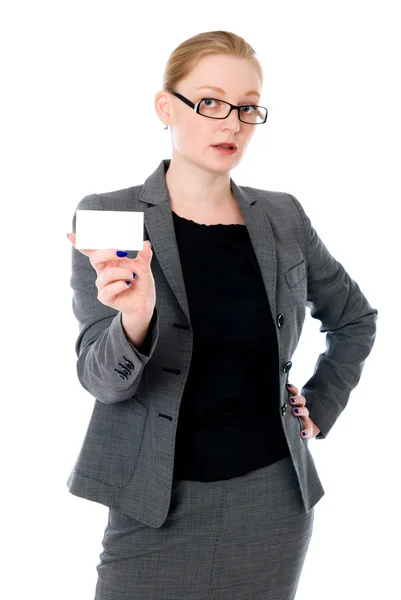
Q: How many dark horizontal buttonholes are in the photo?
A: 3